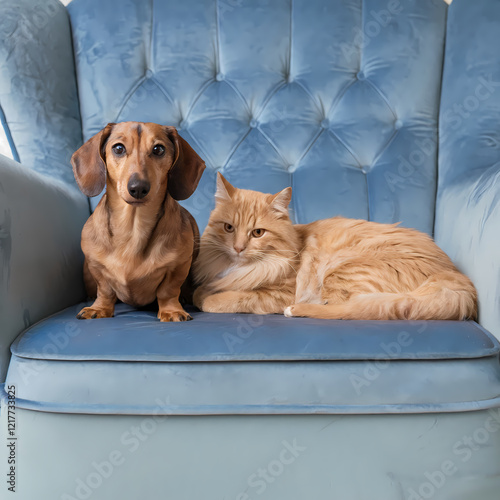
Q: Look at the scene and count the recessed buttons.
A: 11